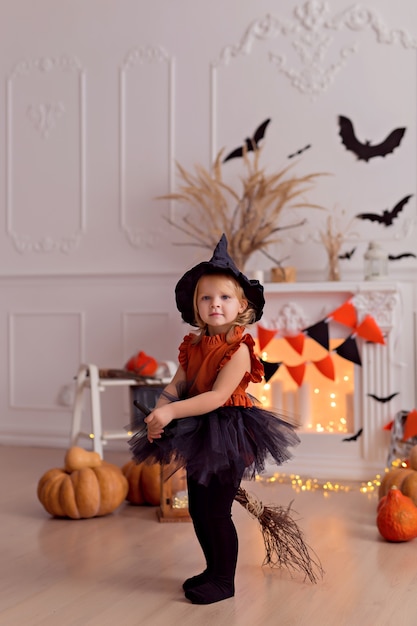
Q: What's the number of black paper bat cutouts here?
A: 8